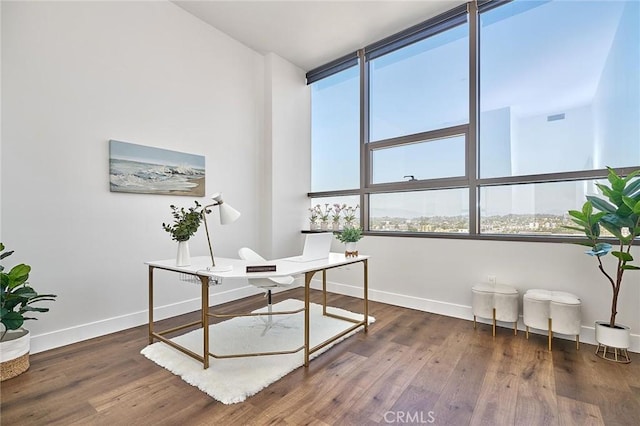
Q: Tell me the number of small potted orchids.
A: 4